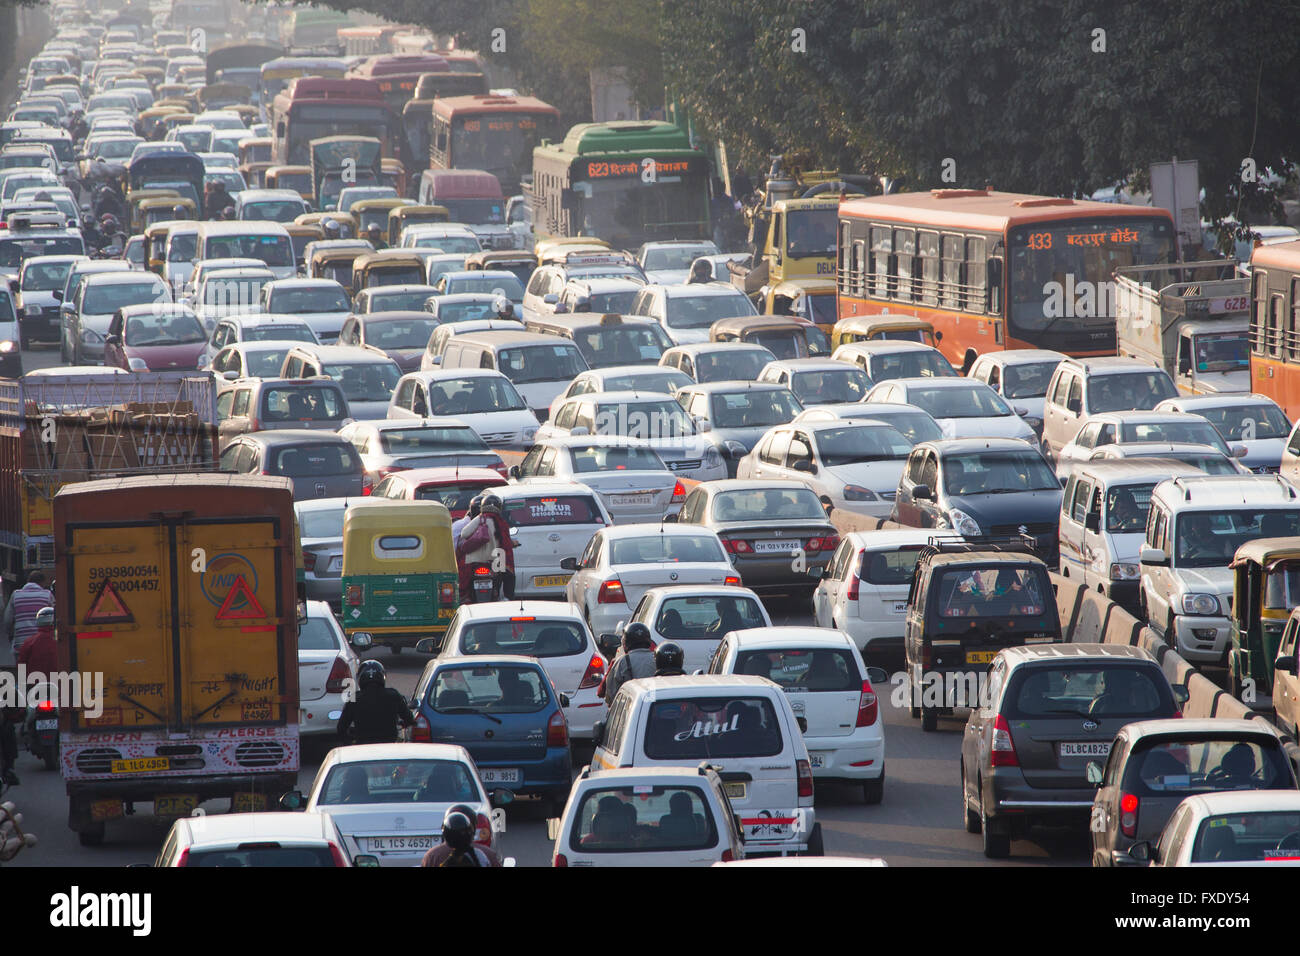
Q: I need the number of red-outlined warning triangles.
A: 2